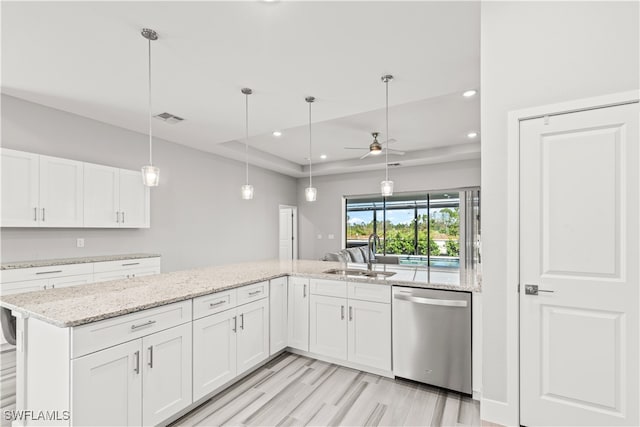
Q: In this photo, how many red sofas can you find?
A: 0